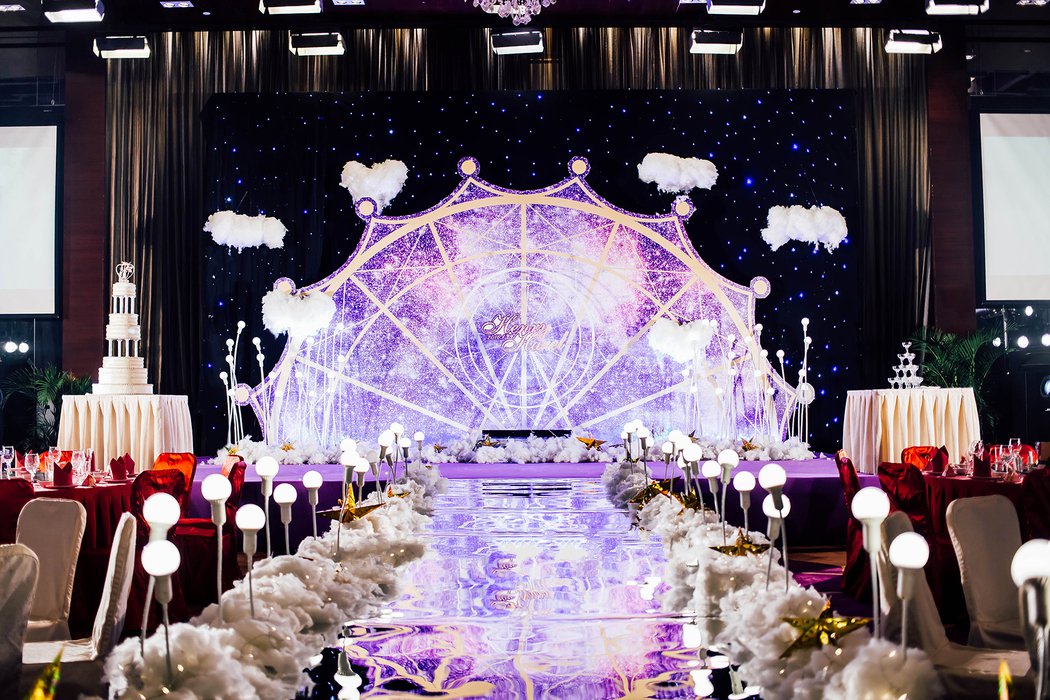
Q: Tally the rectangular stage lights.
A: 9